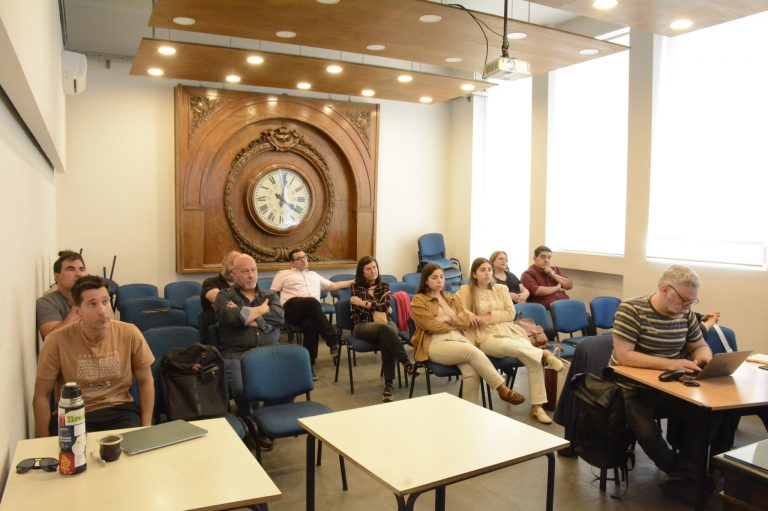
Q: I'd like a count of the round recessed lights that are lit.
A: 12